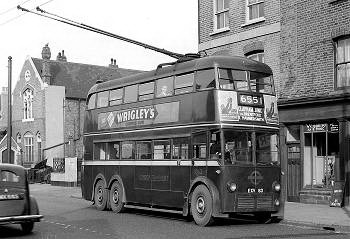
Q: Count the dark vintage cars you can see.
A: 1